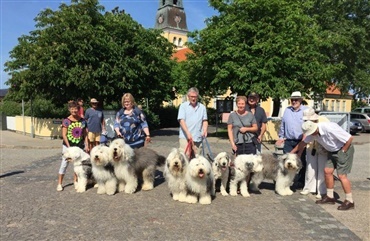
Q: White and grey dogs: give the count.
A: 8